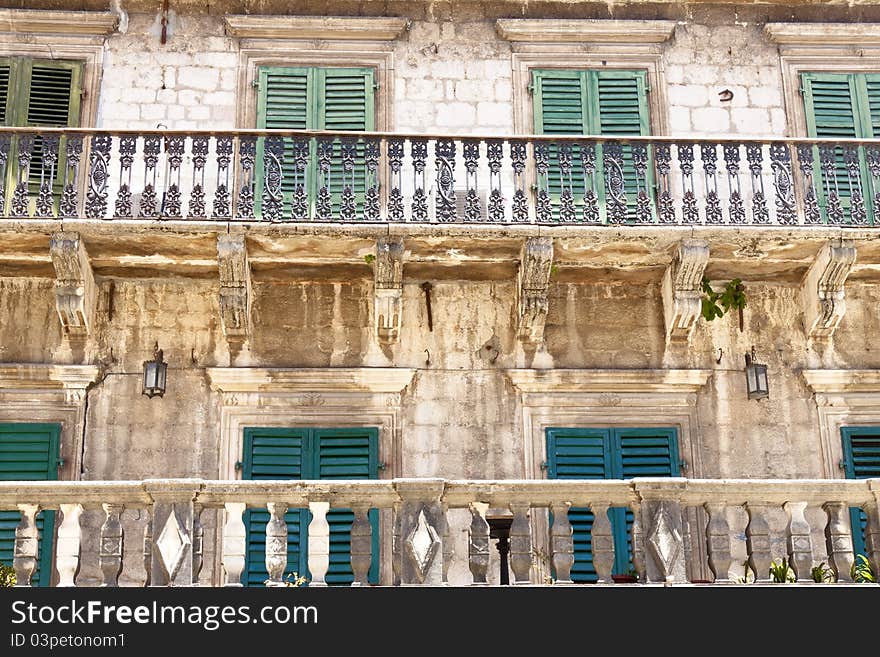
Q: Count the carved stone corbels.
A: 6